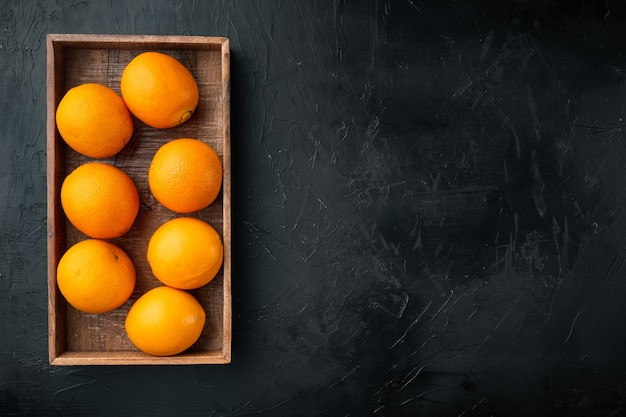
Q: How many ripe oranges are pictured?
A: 7